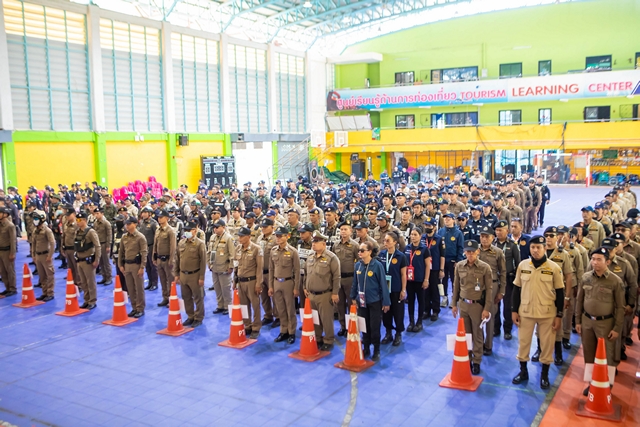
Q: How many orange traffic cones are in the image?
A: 9